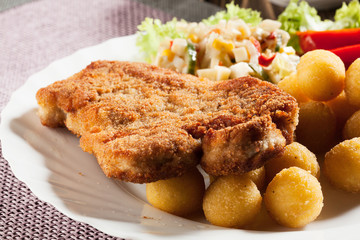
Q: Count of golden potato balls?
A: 12